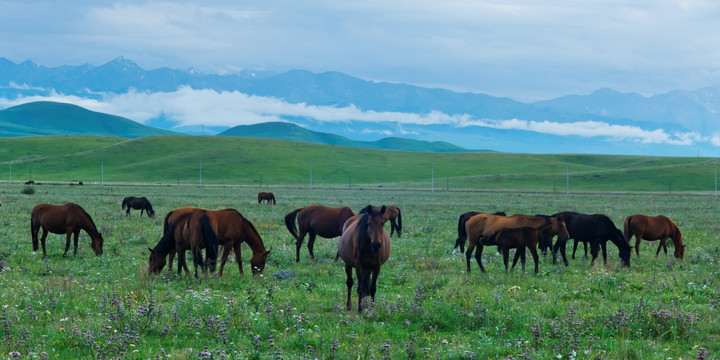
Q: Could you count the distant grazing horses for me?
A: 2